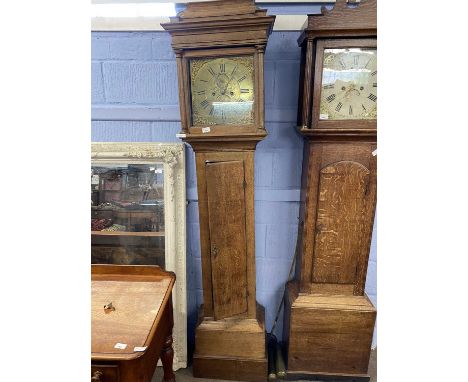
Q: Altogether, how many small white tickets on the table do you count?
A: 2